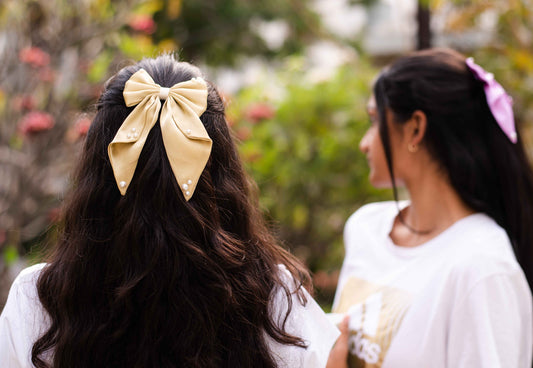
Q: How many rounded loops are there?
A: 2